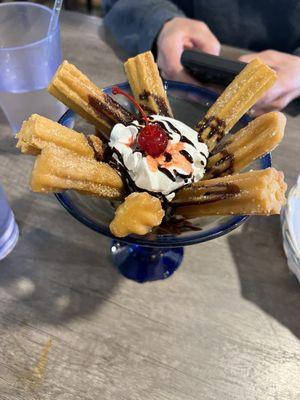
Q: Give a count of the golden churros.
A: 8